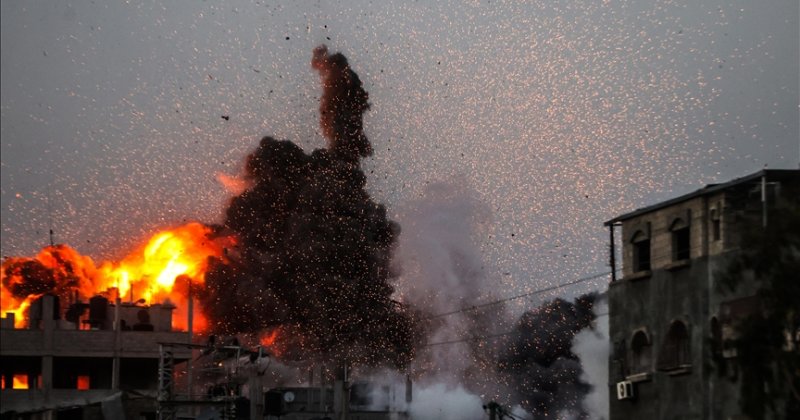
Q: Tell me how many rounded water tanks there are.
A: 2